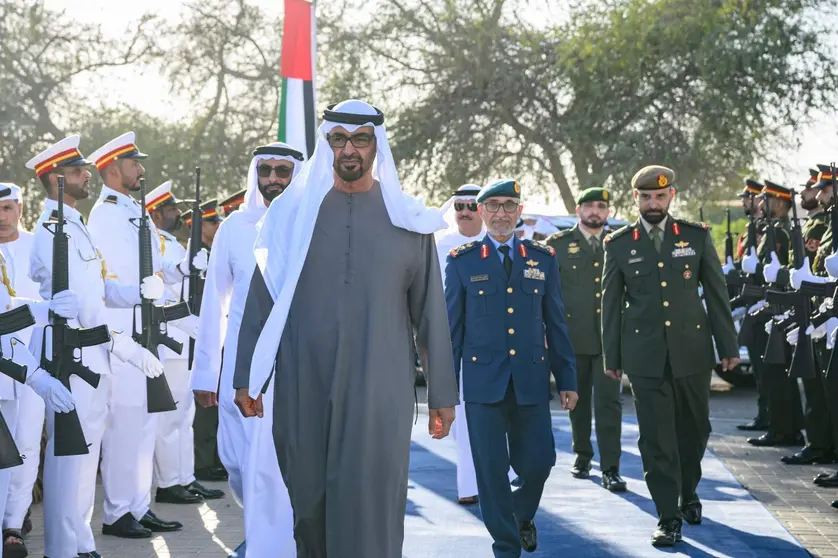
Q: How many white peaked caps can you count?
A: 3